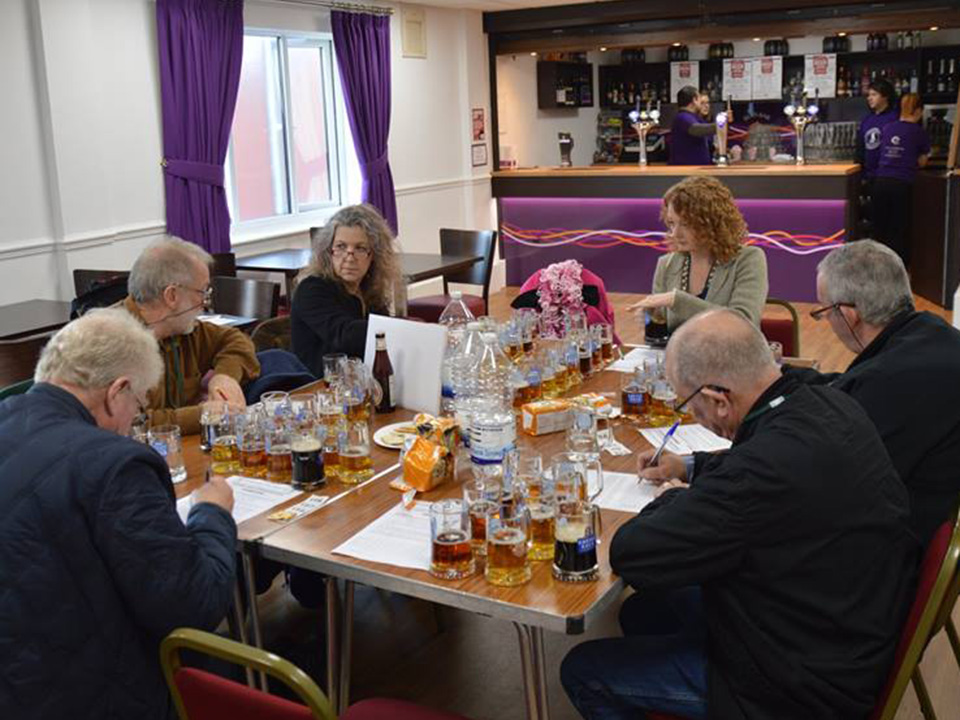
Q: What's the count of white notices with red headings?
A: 4